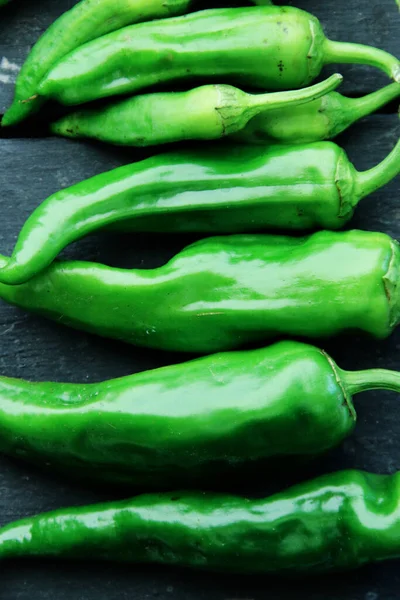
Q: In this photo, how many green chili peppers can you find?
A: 8